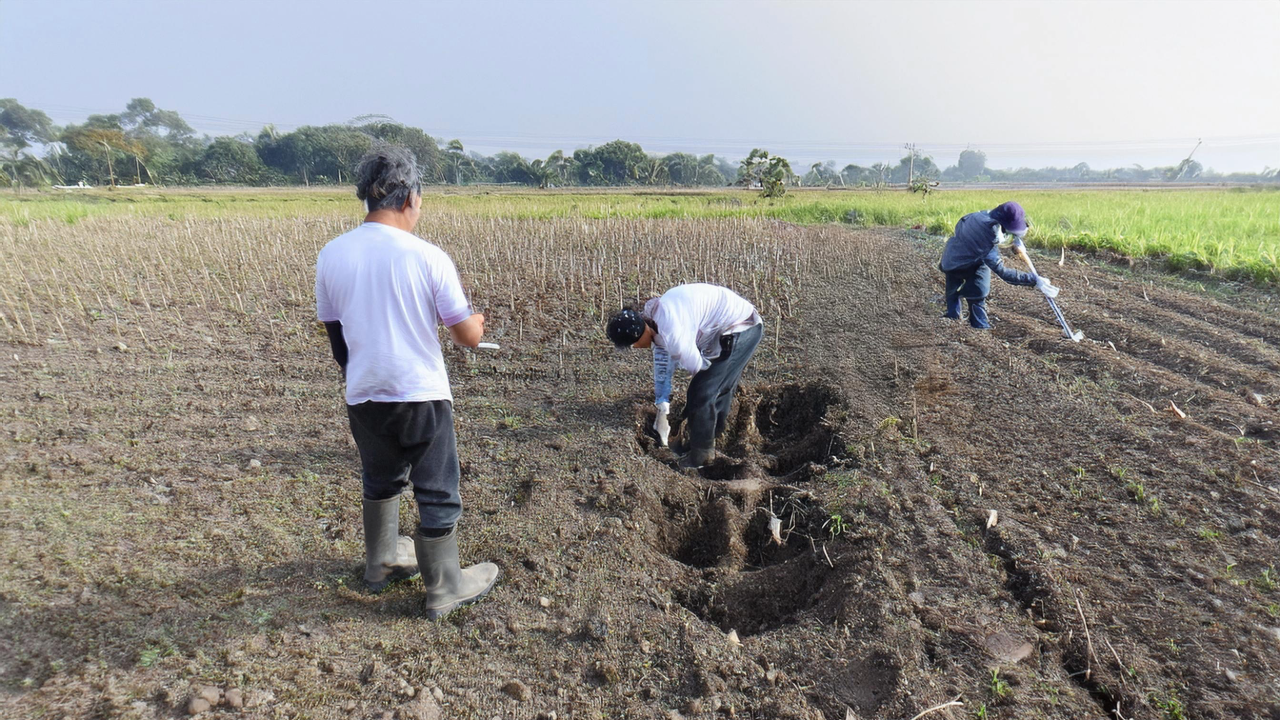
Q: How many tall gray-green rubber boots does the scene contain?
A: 2